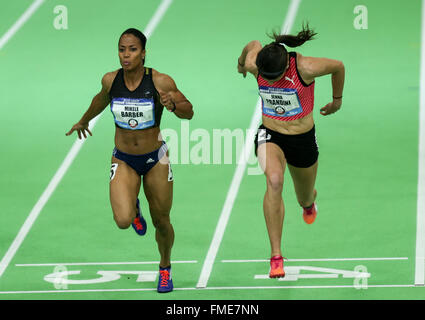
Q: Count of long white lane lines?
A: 4